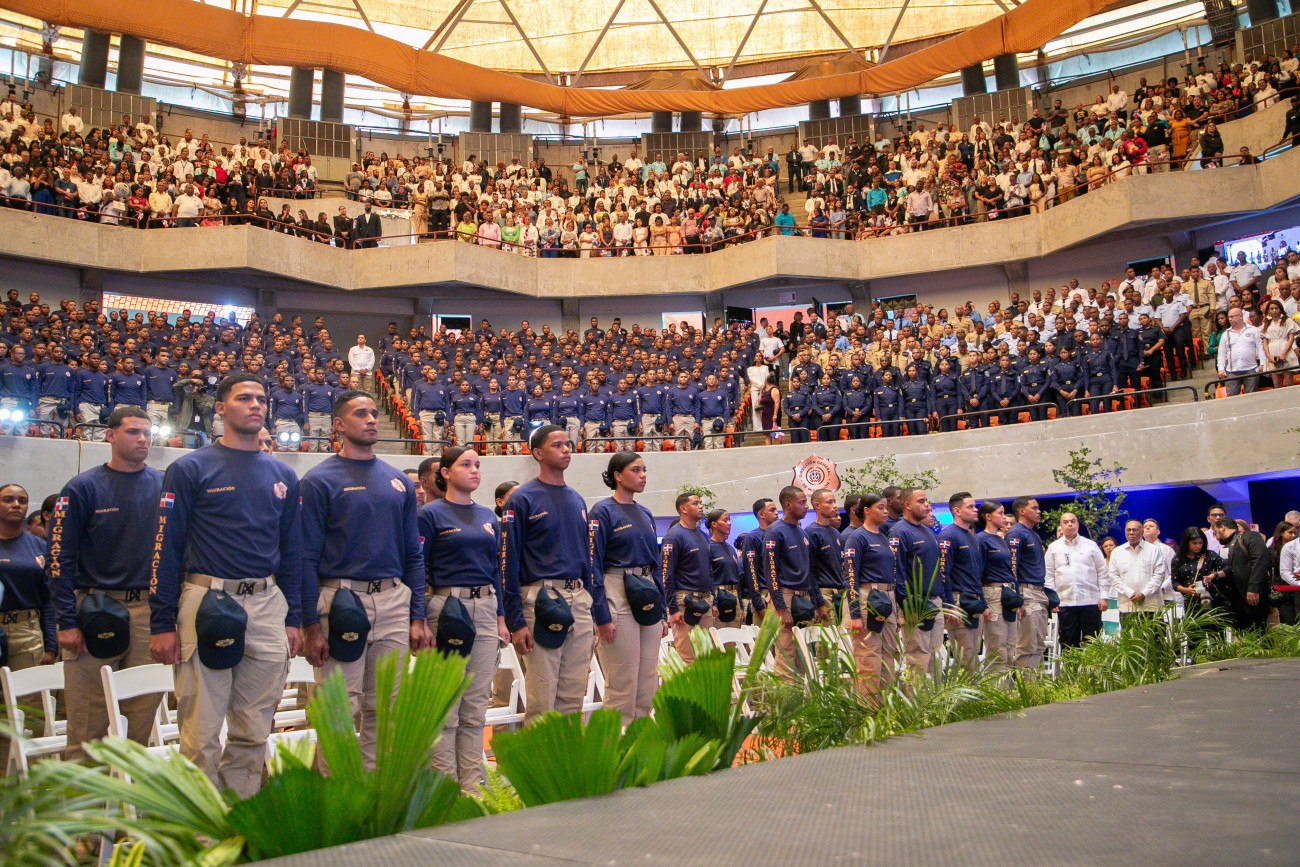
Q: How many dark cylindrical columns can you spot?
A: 14